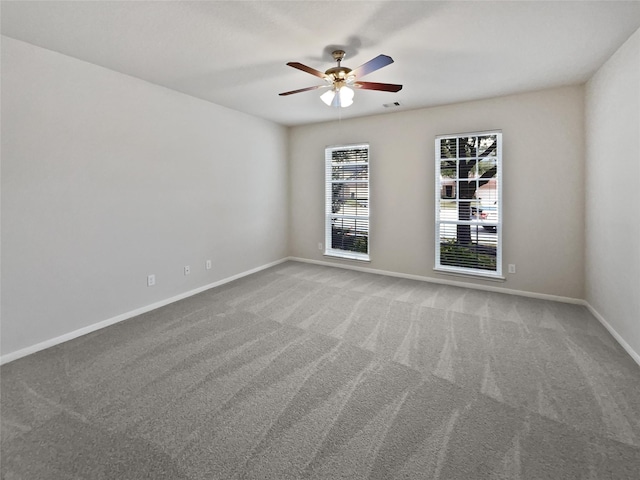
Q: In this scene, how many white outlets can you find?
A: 5